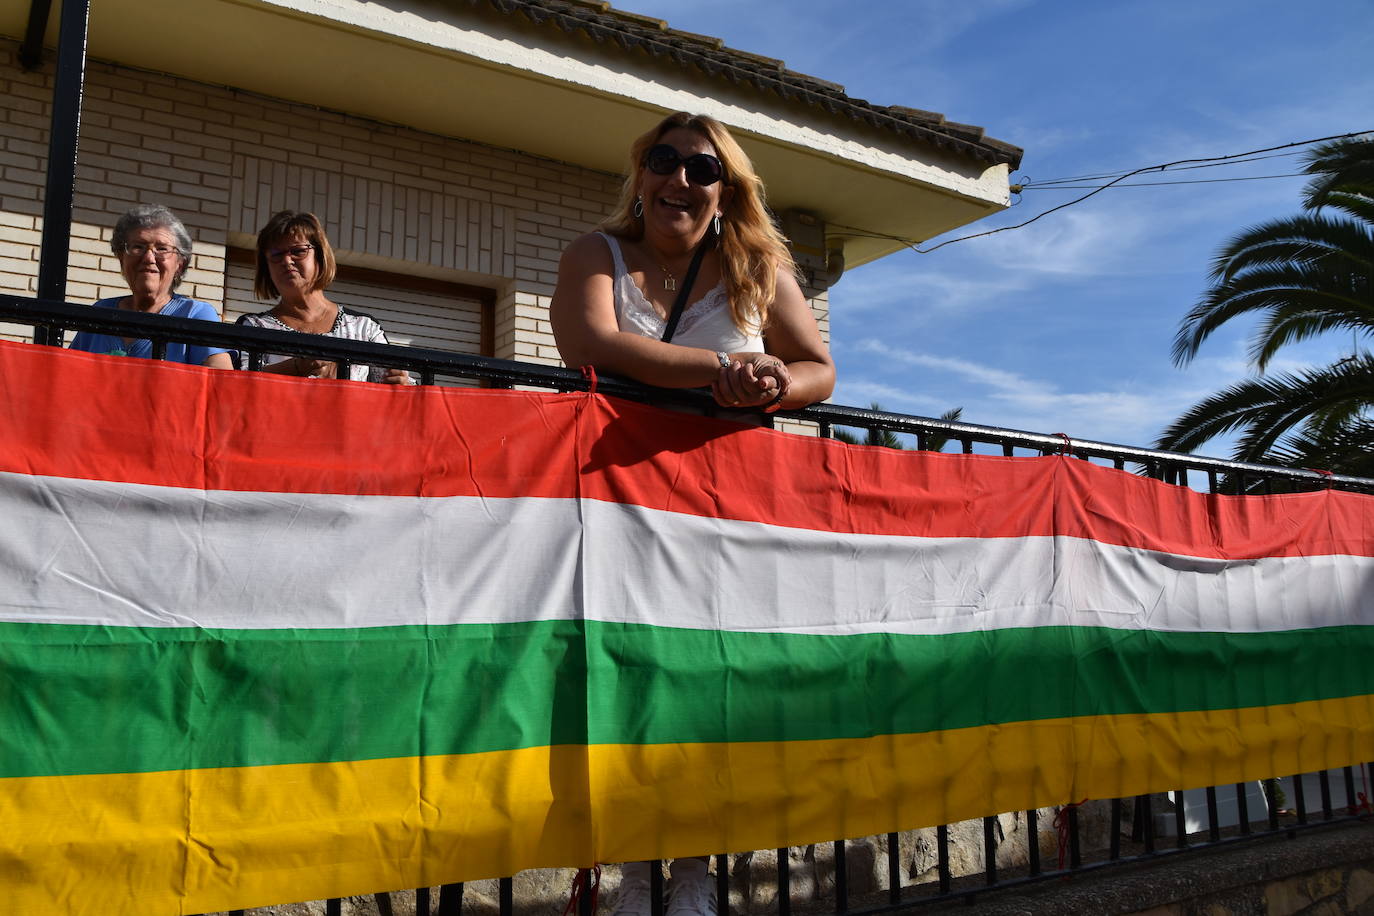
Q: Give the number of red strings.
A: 6